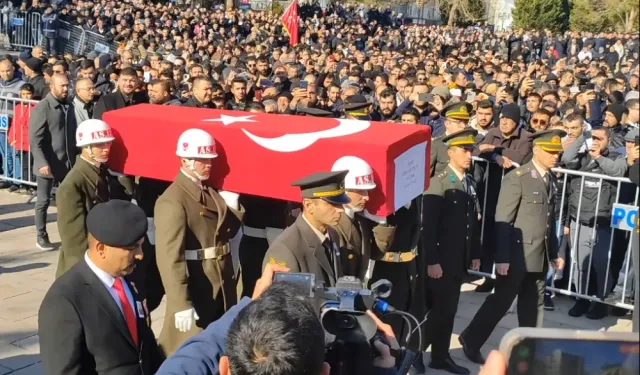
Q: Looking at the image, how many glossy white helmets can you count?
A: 3